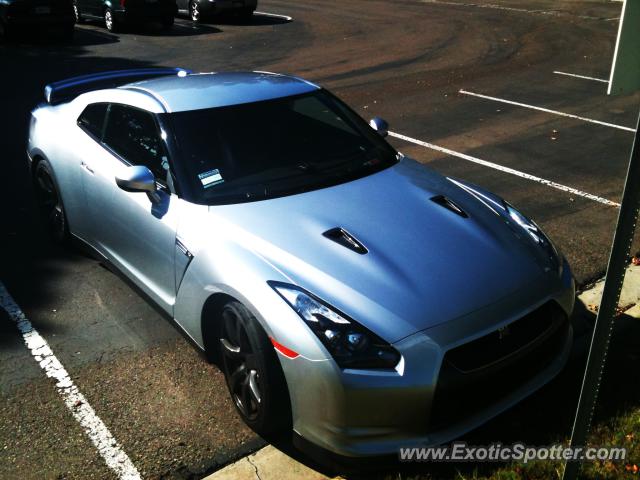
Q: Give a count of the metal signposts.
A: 1